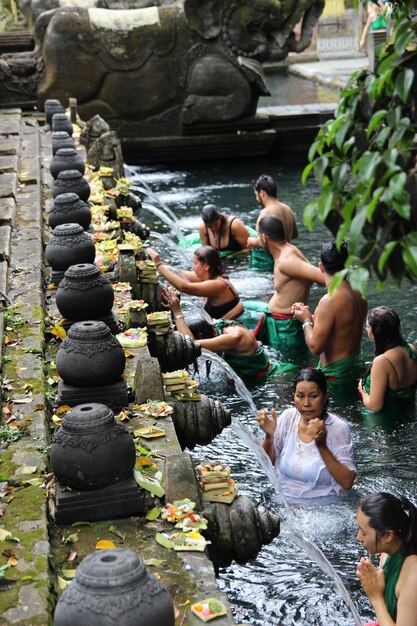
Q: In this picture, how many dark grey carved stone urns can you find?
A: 11